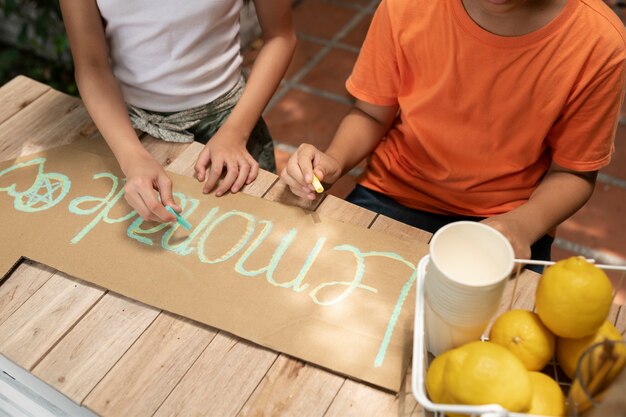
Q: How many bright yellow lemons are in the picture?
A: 6